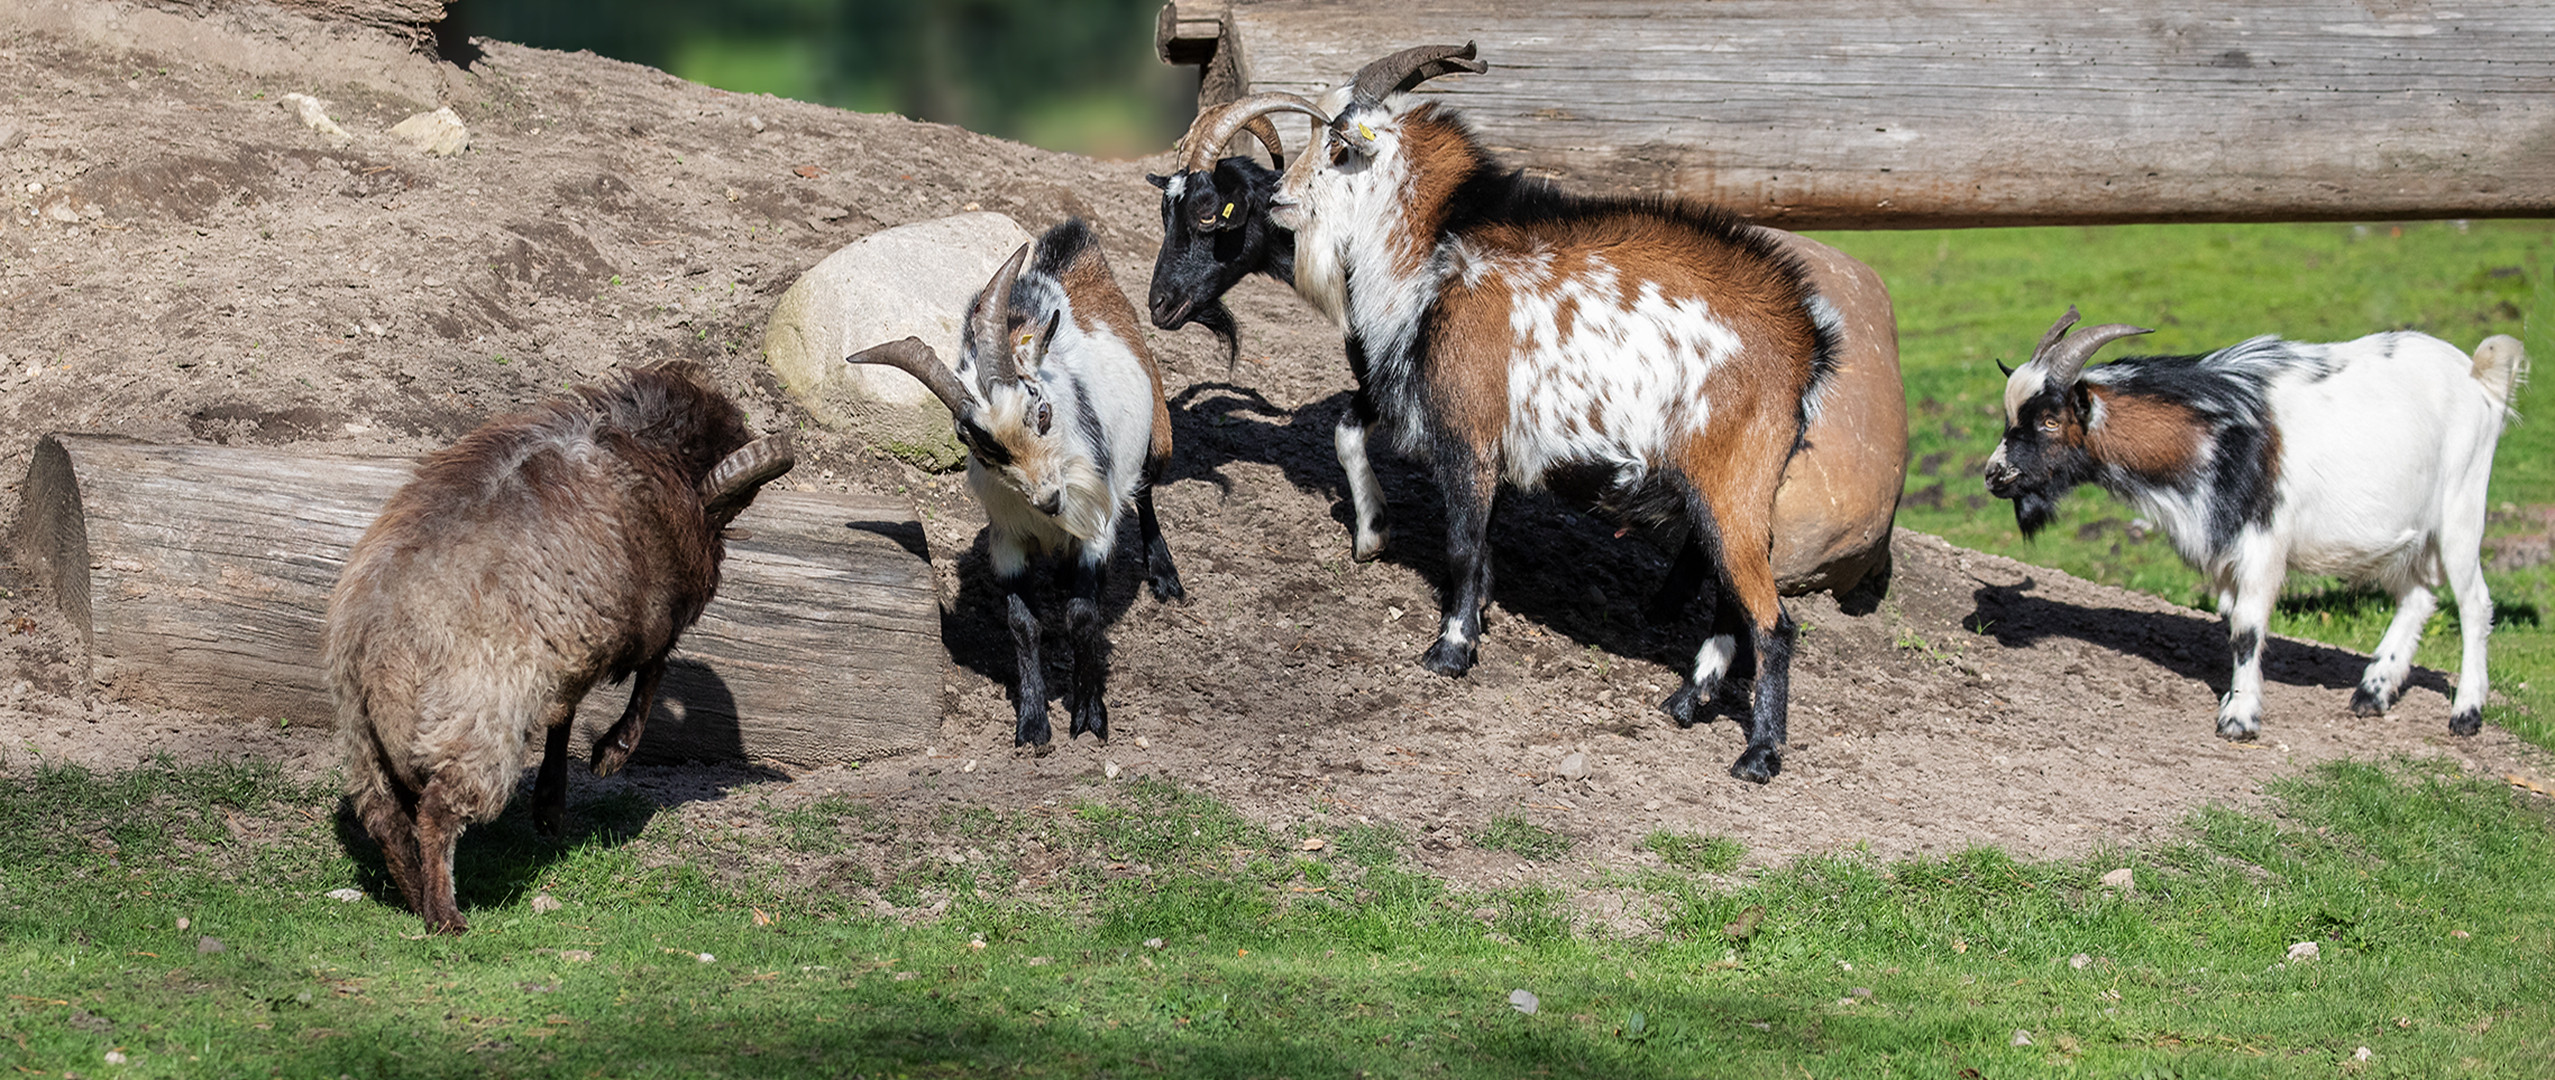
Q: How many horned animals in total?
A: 5